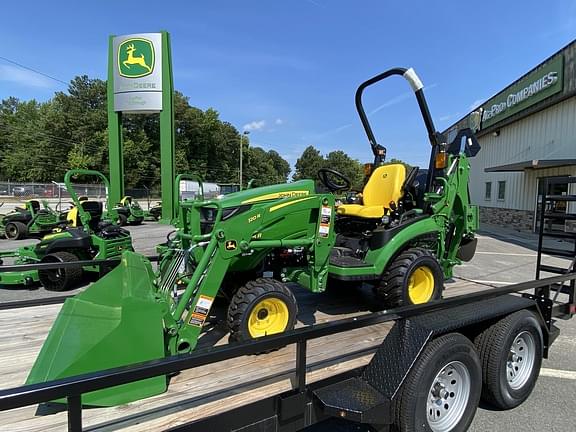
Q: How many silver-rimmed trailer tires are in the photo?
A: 2